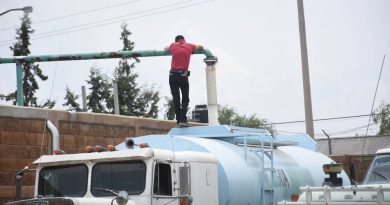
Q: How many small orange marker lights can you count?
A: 5